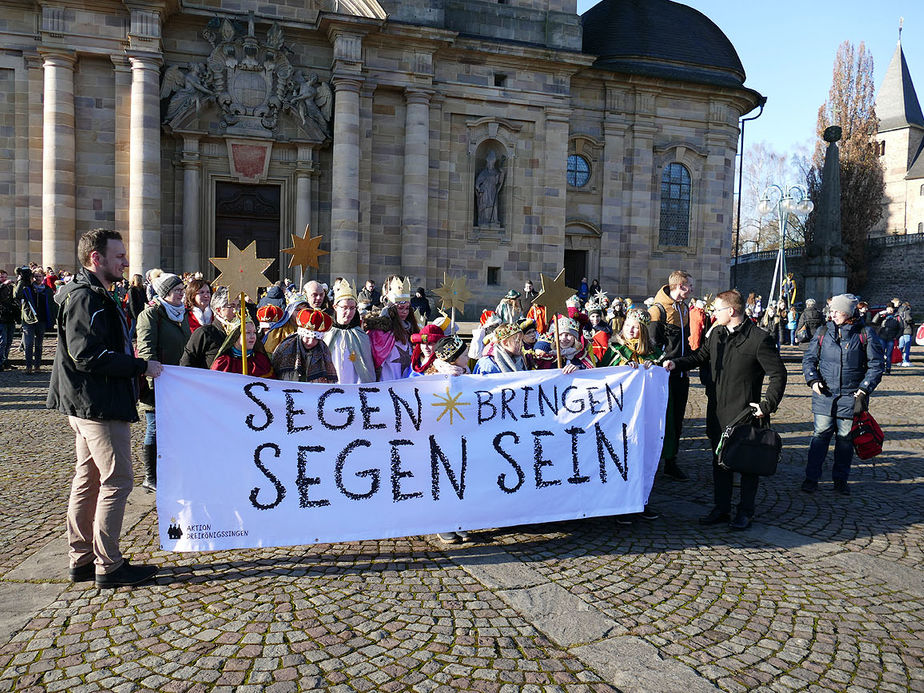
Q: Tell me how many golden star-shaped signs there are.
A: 4